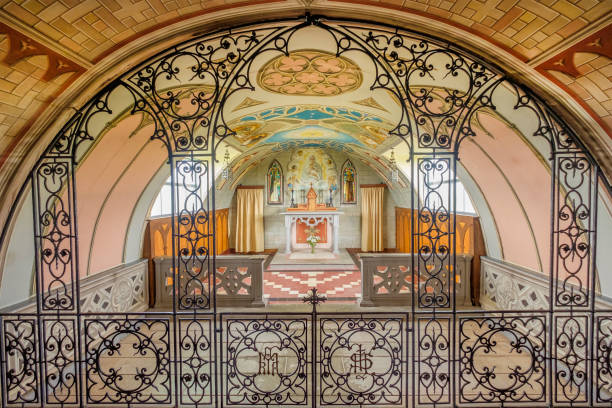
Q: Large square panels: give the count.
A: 4